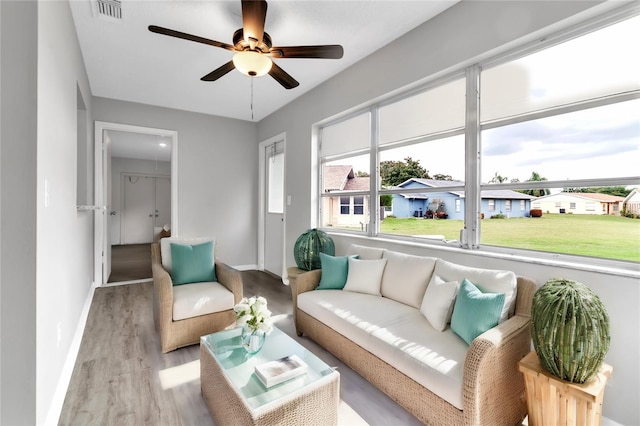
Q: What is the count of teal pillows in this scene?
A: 3